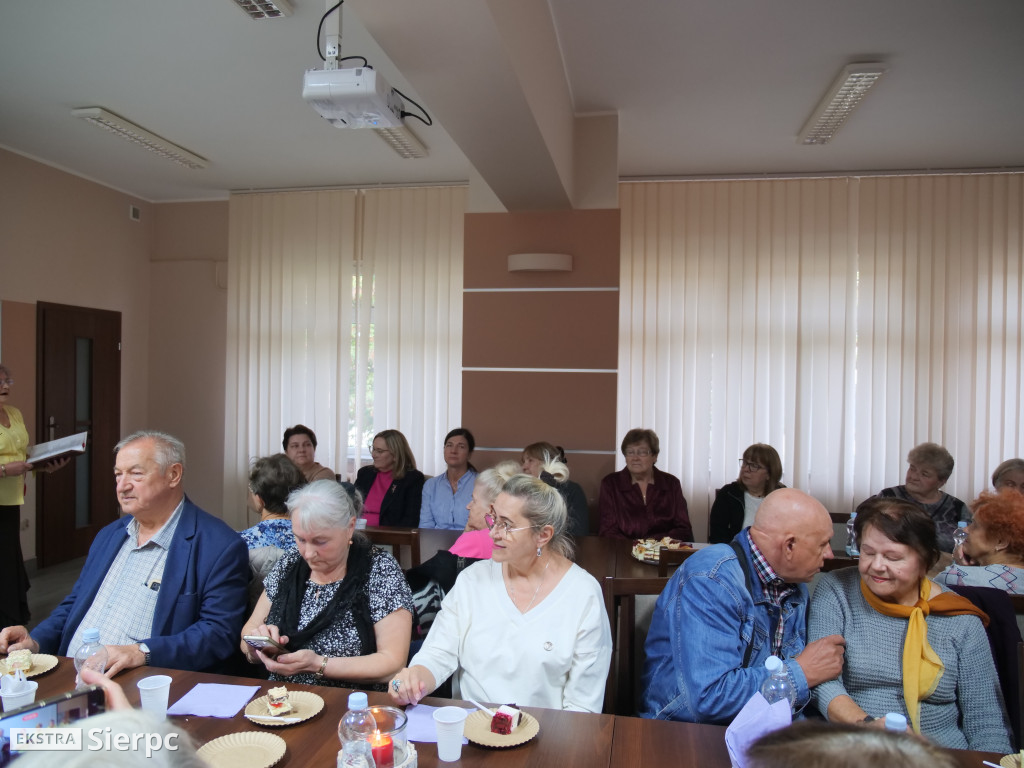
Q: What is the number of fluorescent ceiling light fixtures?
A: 4